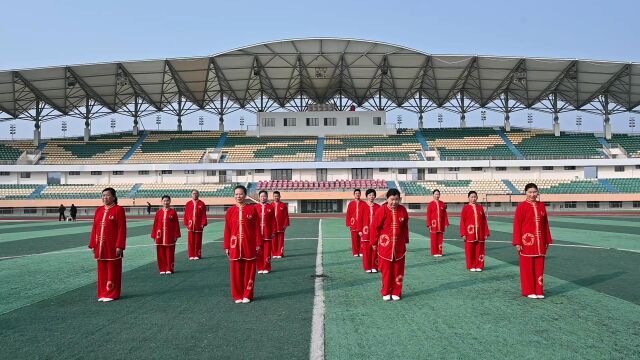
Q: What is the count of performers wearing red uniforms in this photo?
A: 12